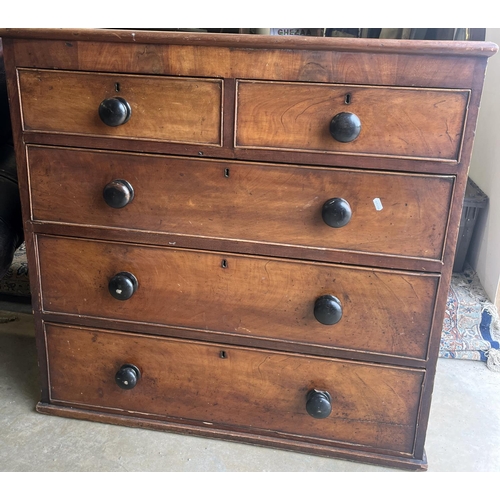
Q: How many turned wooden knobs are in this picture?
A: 8